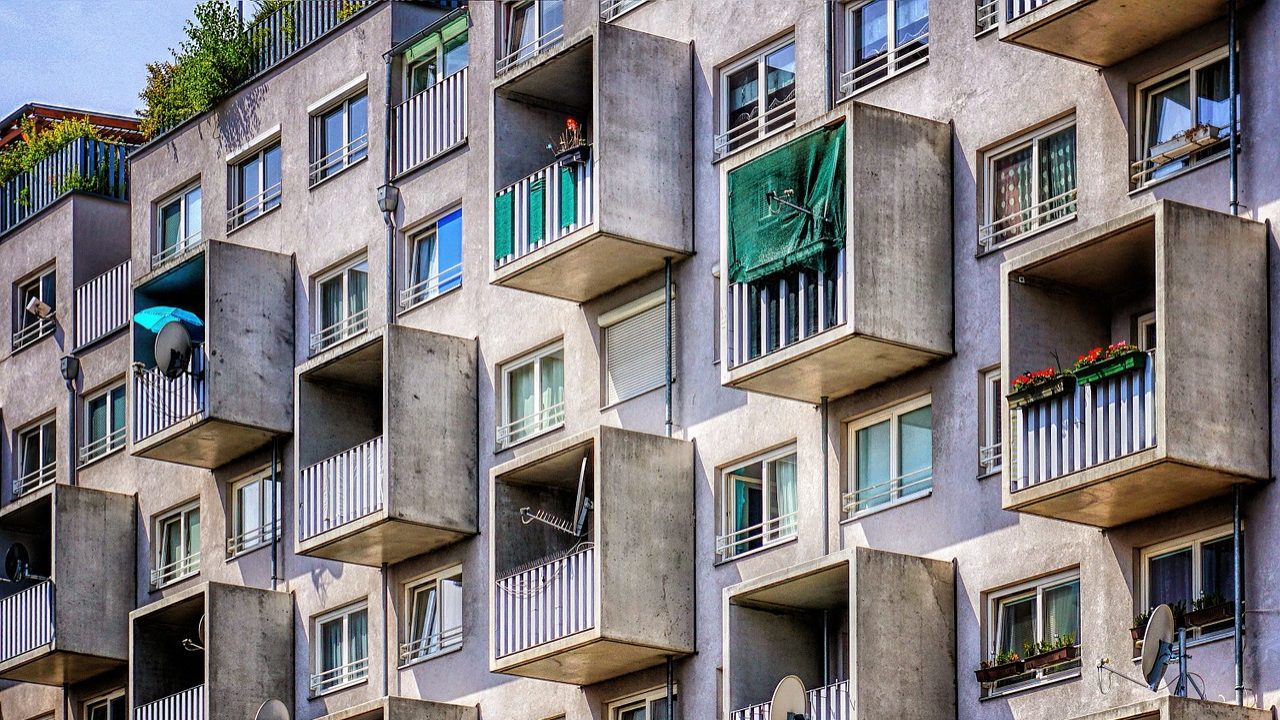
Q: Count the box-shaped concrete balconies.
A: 12